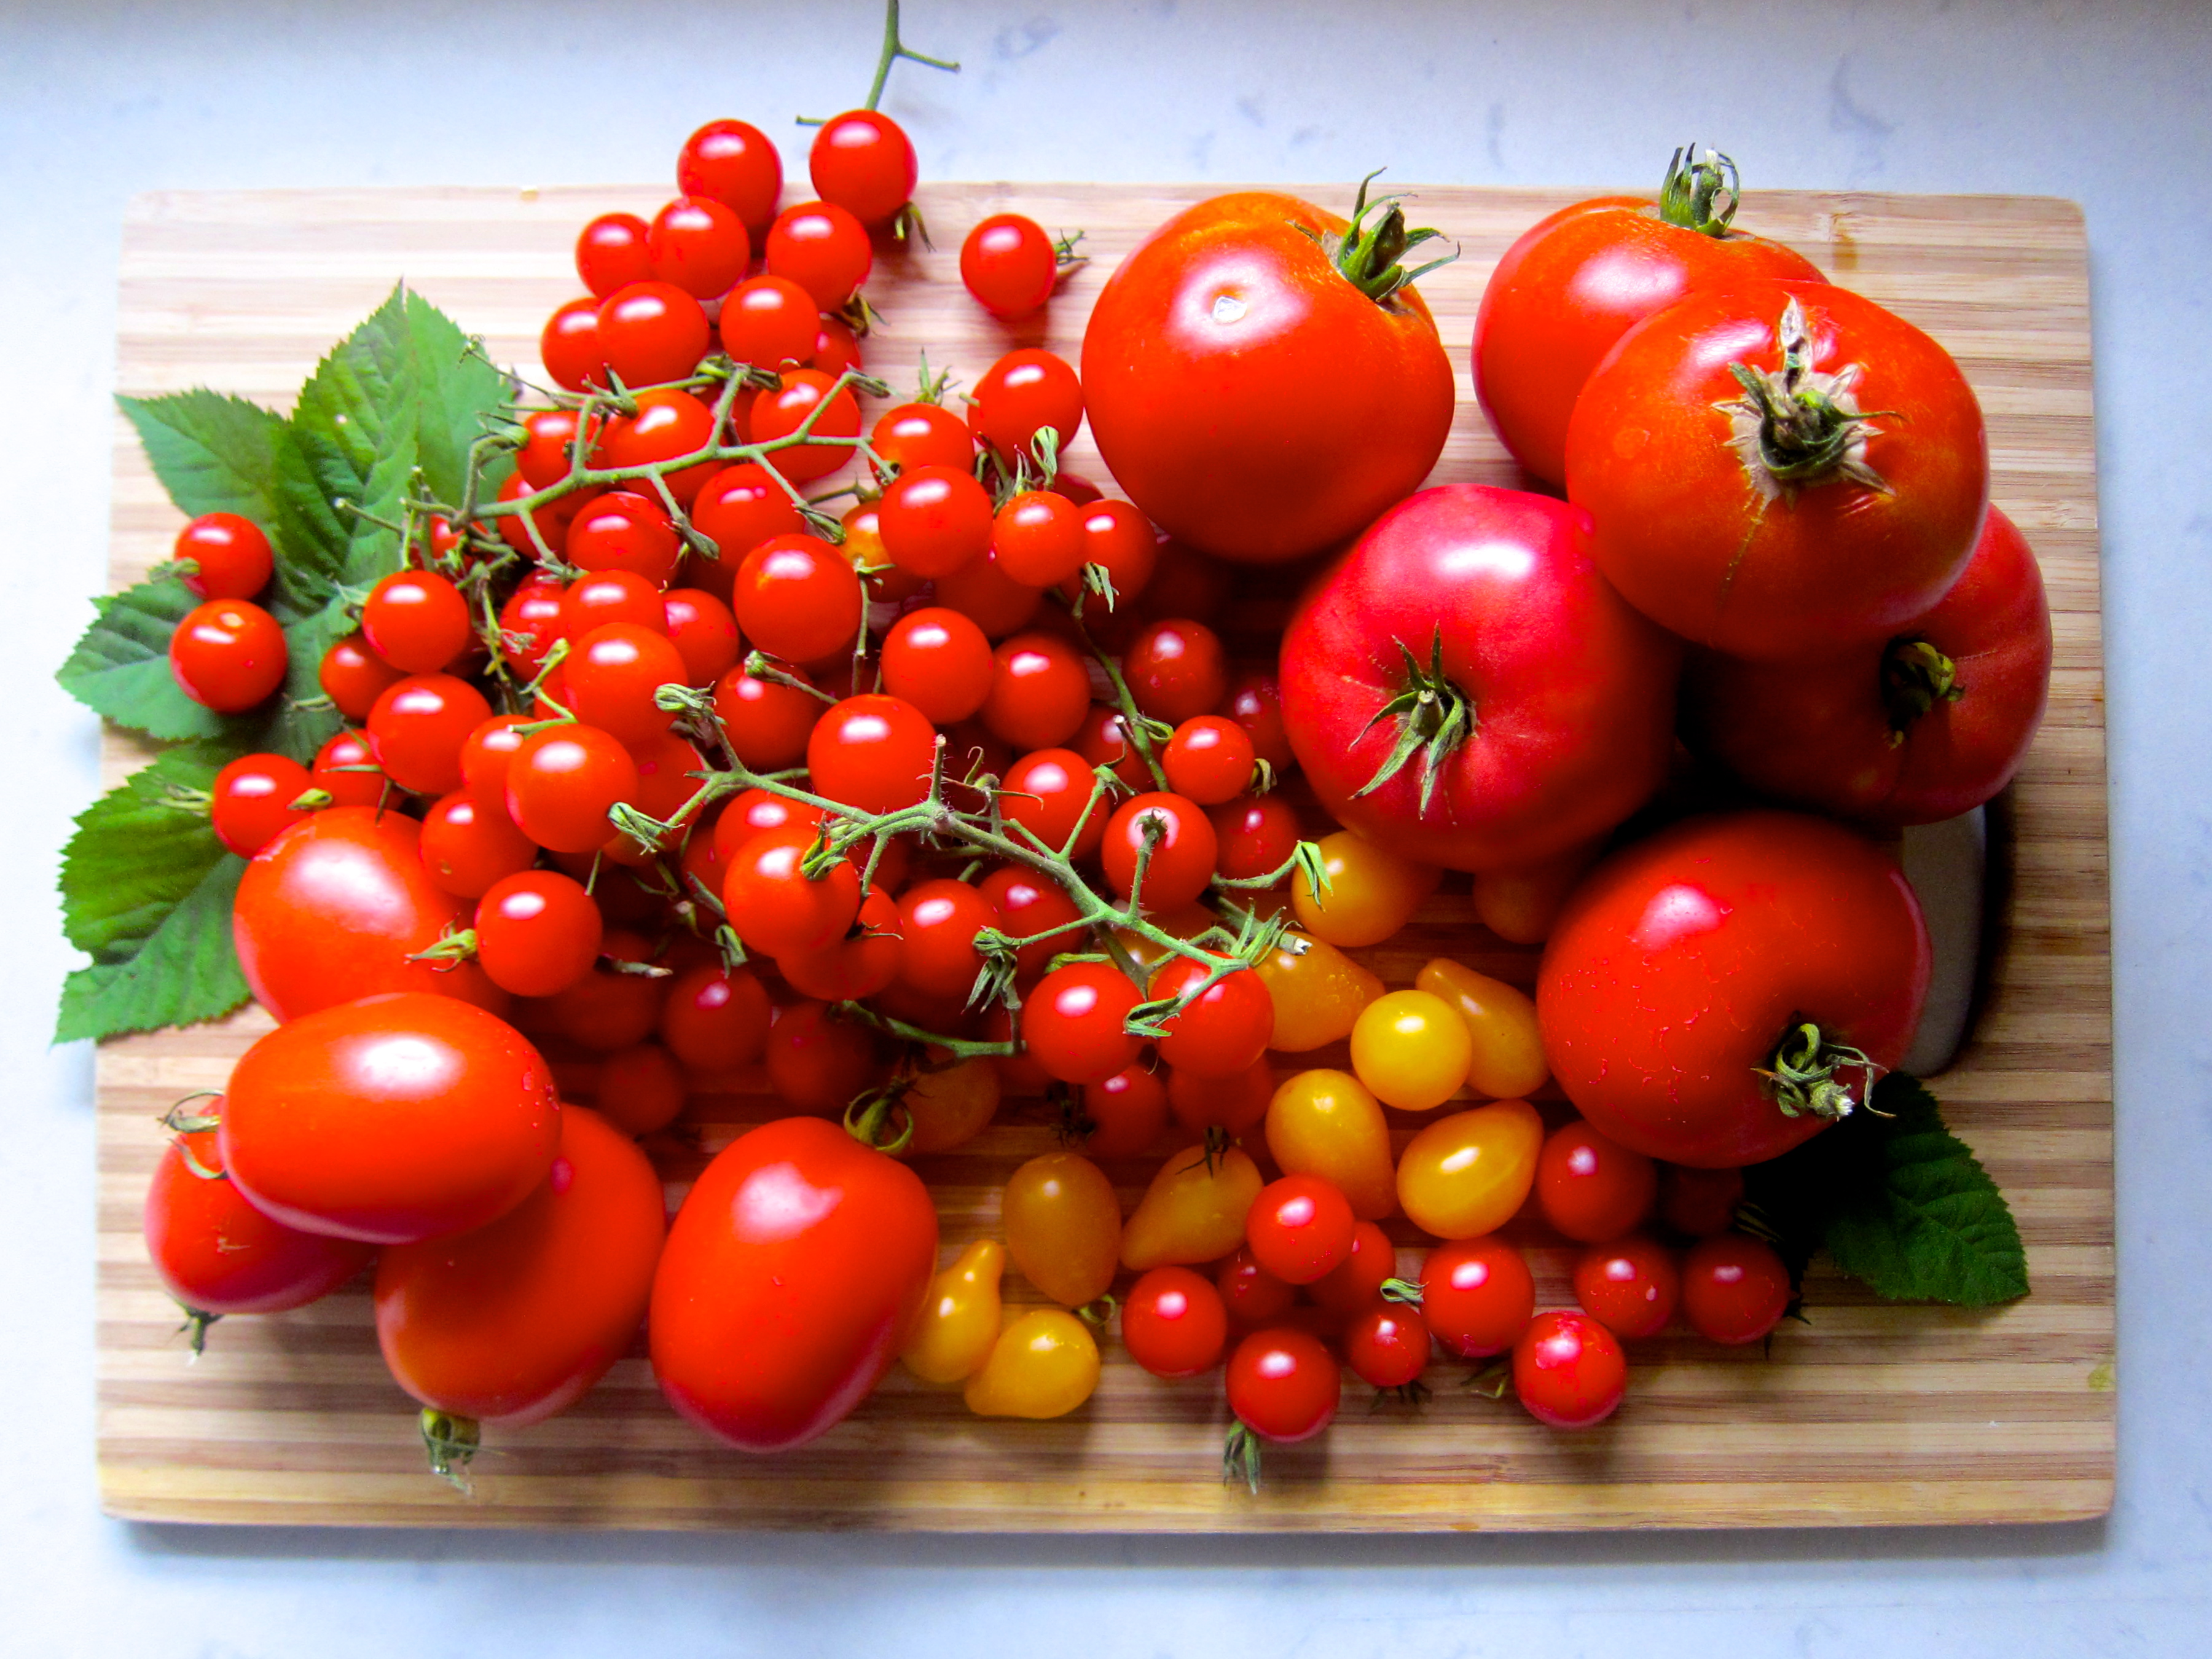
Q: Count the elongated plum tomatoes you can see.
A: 5